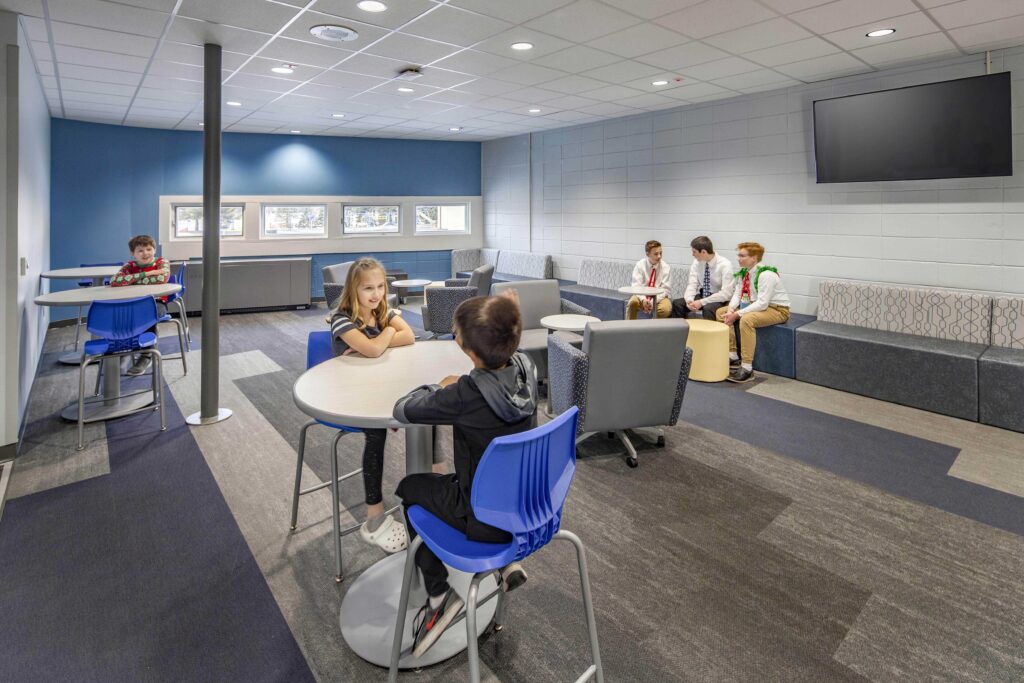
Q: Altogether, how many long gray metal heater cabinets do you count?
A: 1